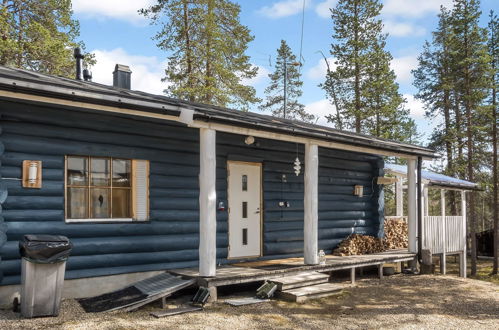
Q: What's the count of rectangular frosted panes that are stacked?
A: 3